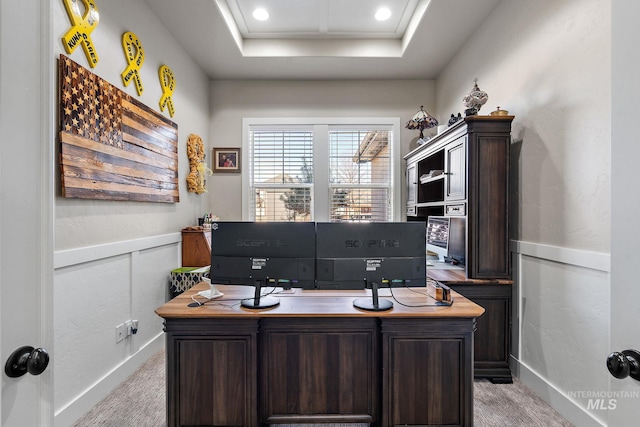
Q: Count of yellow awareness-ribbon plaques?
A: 3